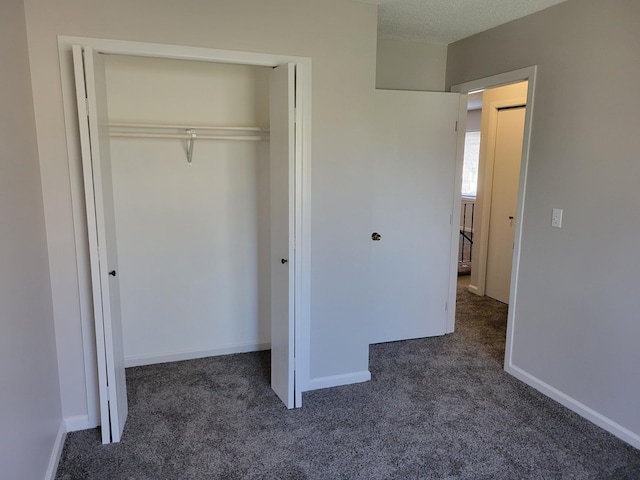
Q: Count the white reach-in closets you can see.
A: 1